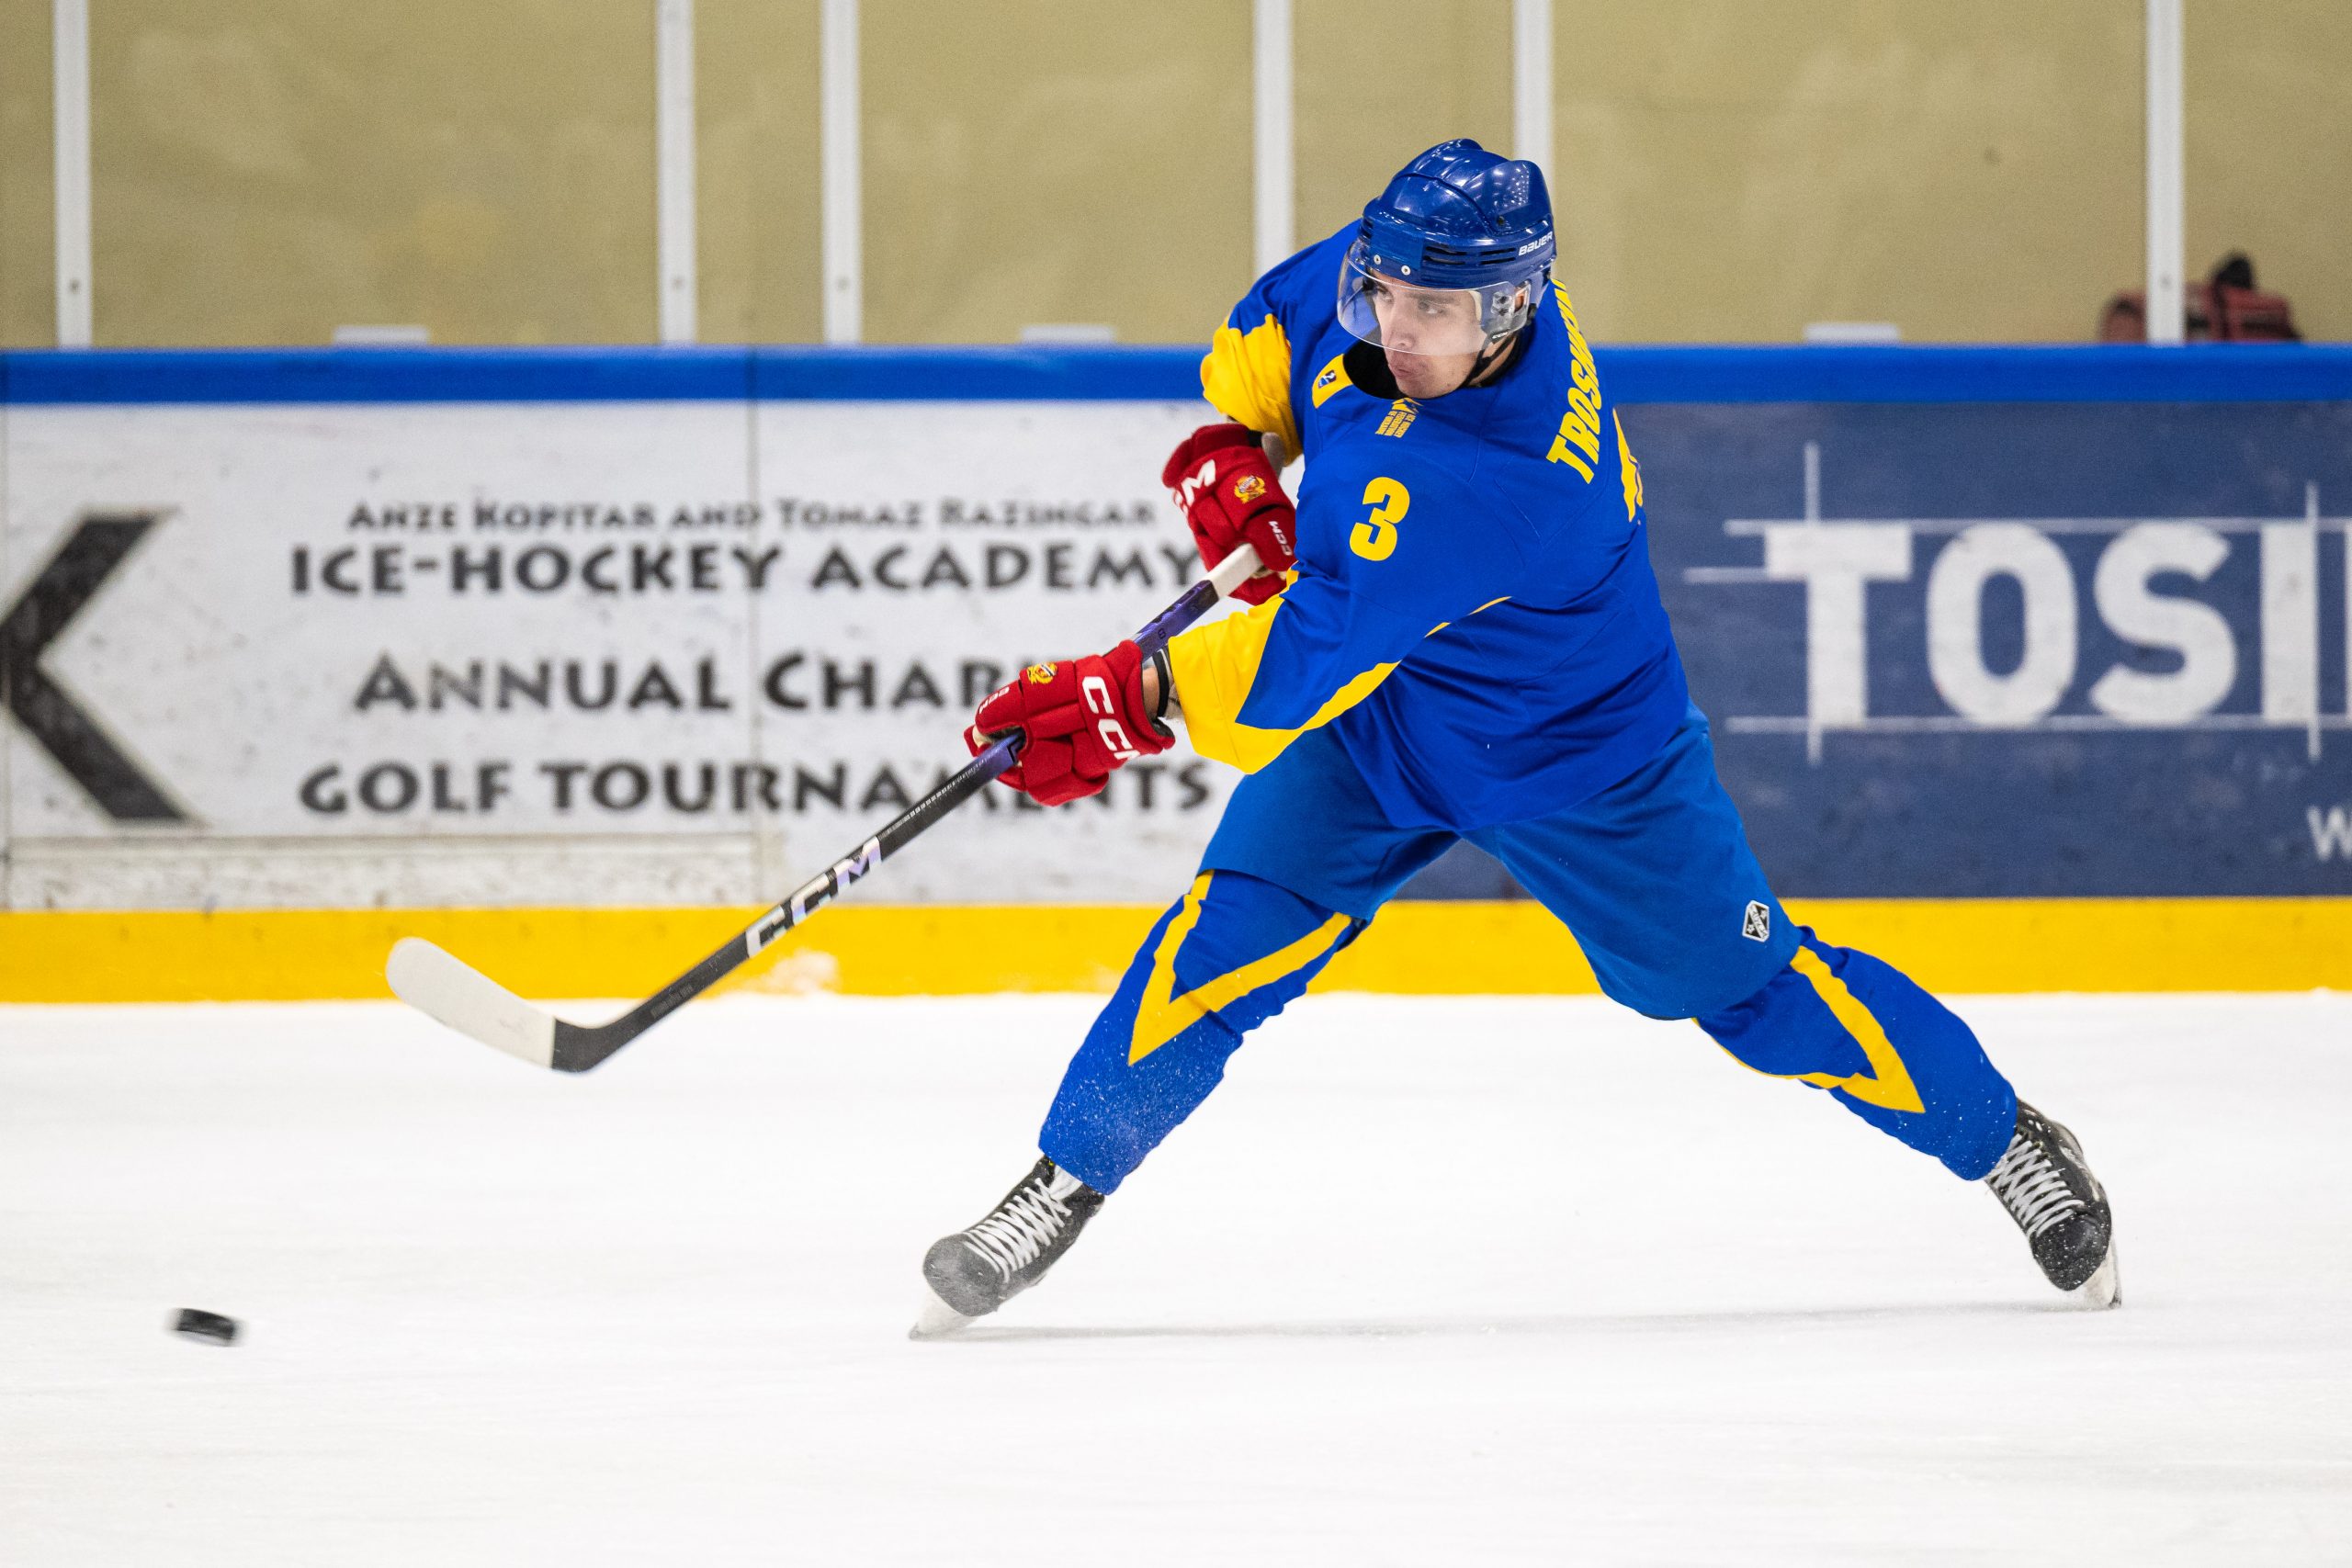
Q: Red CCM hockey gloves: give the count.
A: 2